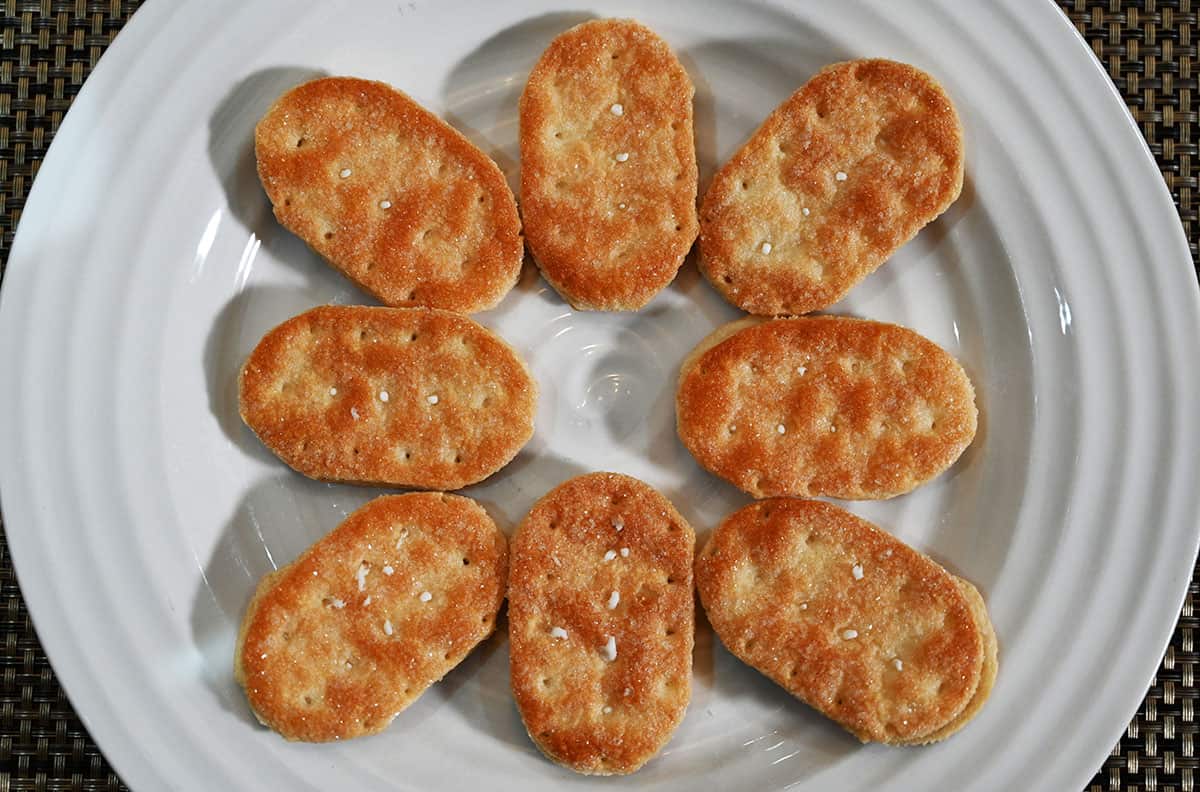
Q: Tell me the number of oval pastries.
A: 8